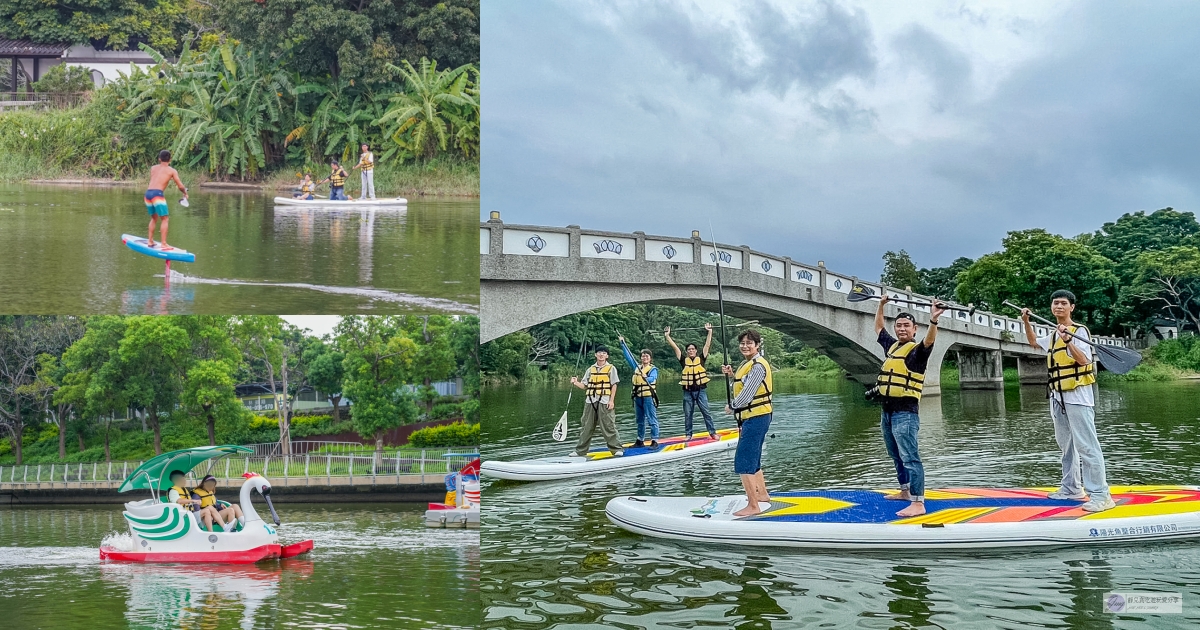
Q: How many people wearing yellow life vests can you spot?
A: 11